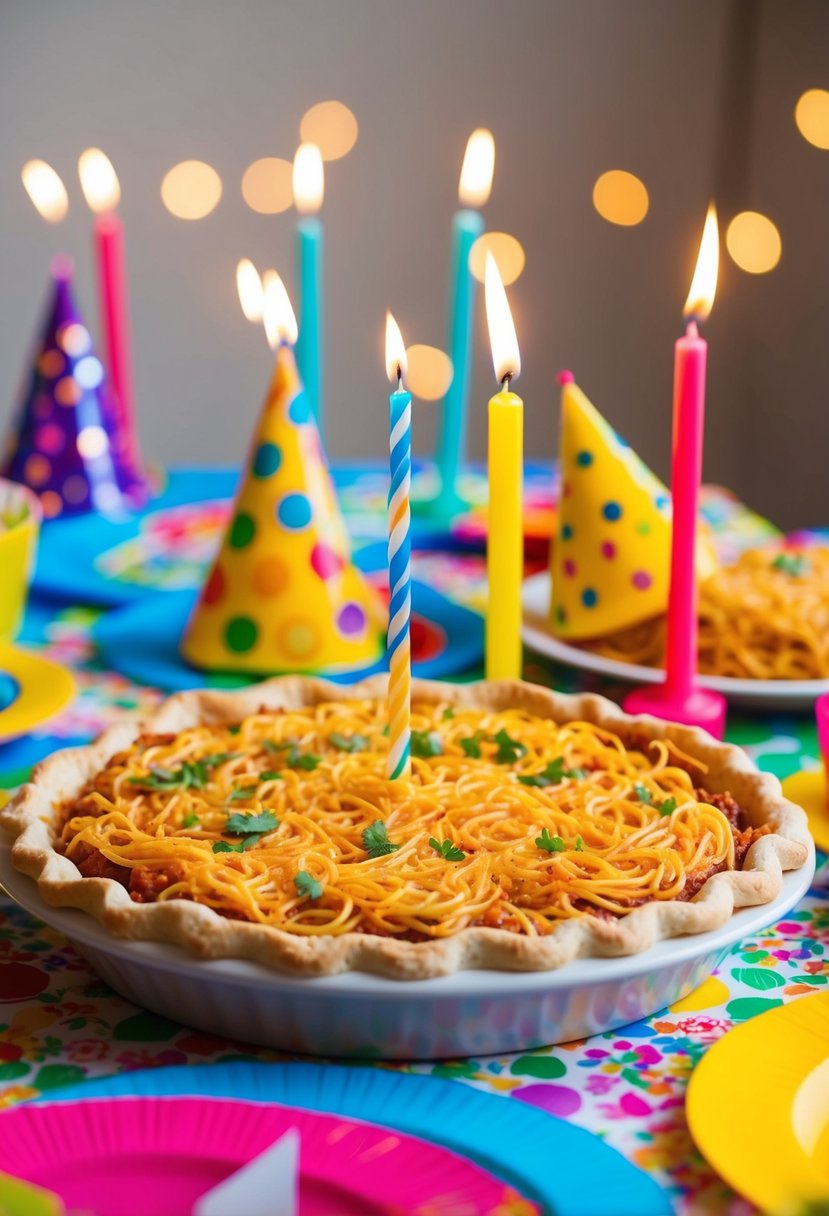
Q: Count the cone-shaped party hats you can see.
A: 3